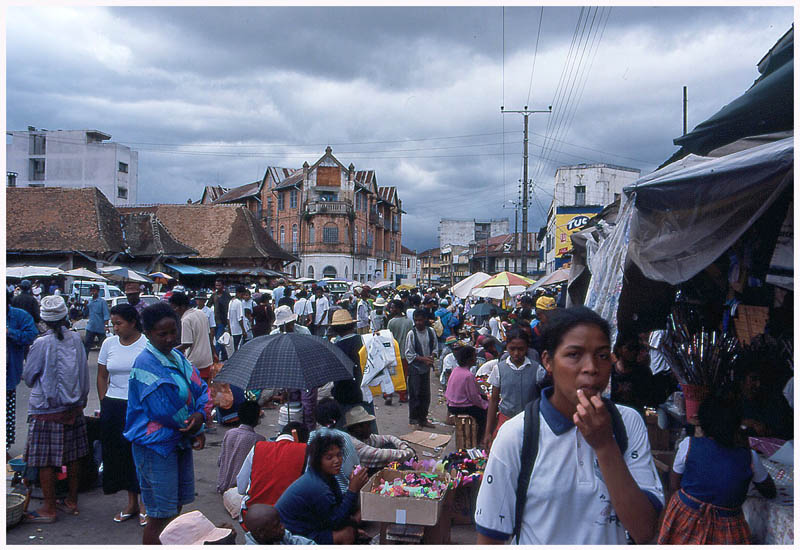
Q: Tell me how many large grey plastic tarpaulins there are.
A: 1